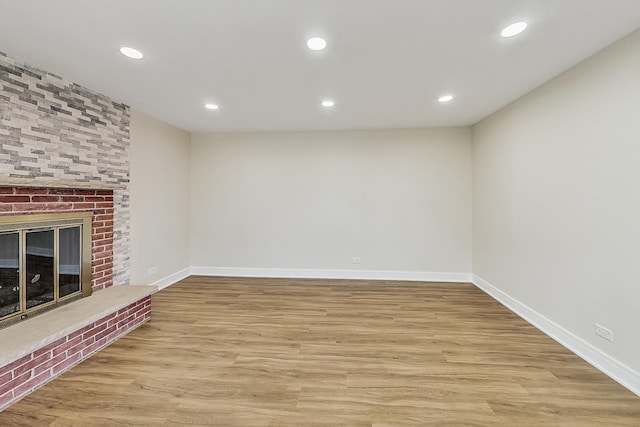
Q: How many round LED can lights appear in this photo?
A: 6